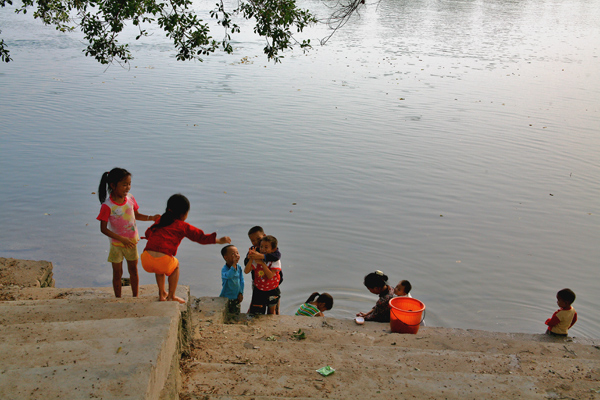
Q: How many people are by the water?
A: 9